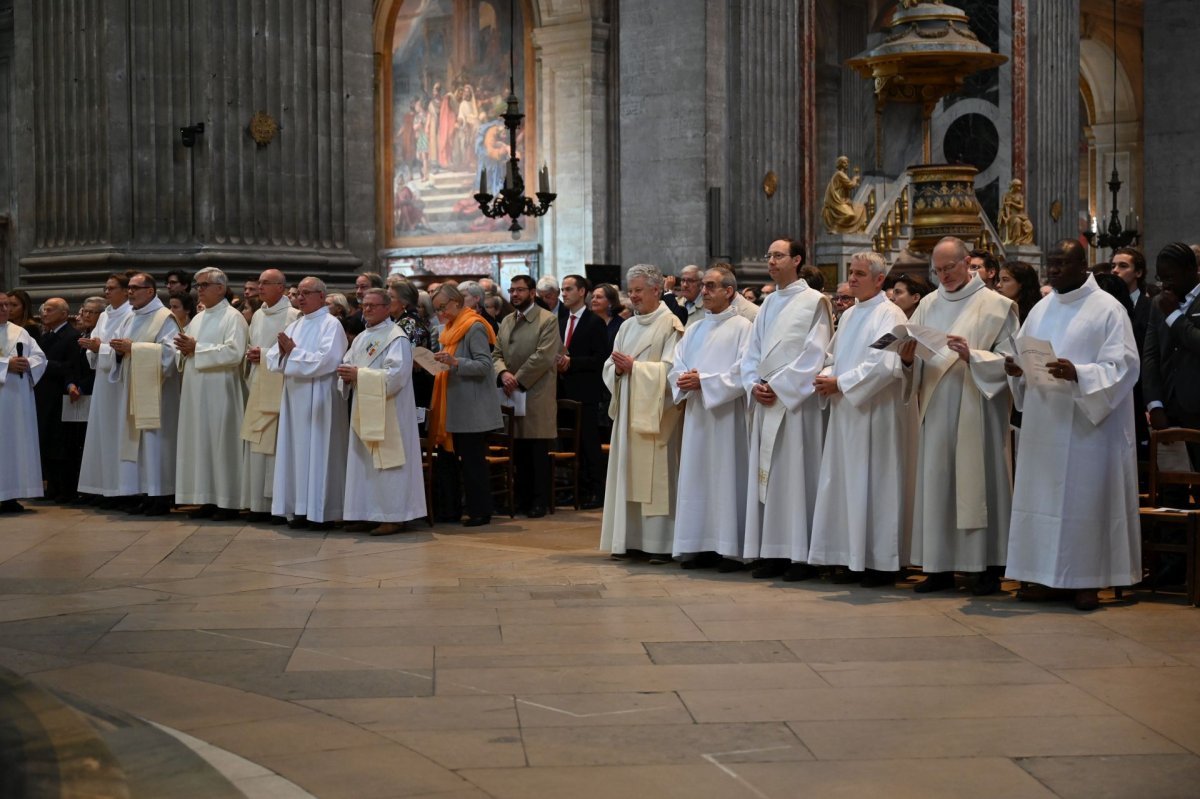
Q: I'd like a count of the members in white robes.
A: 13